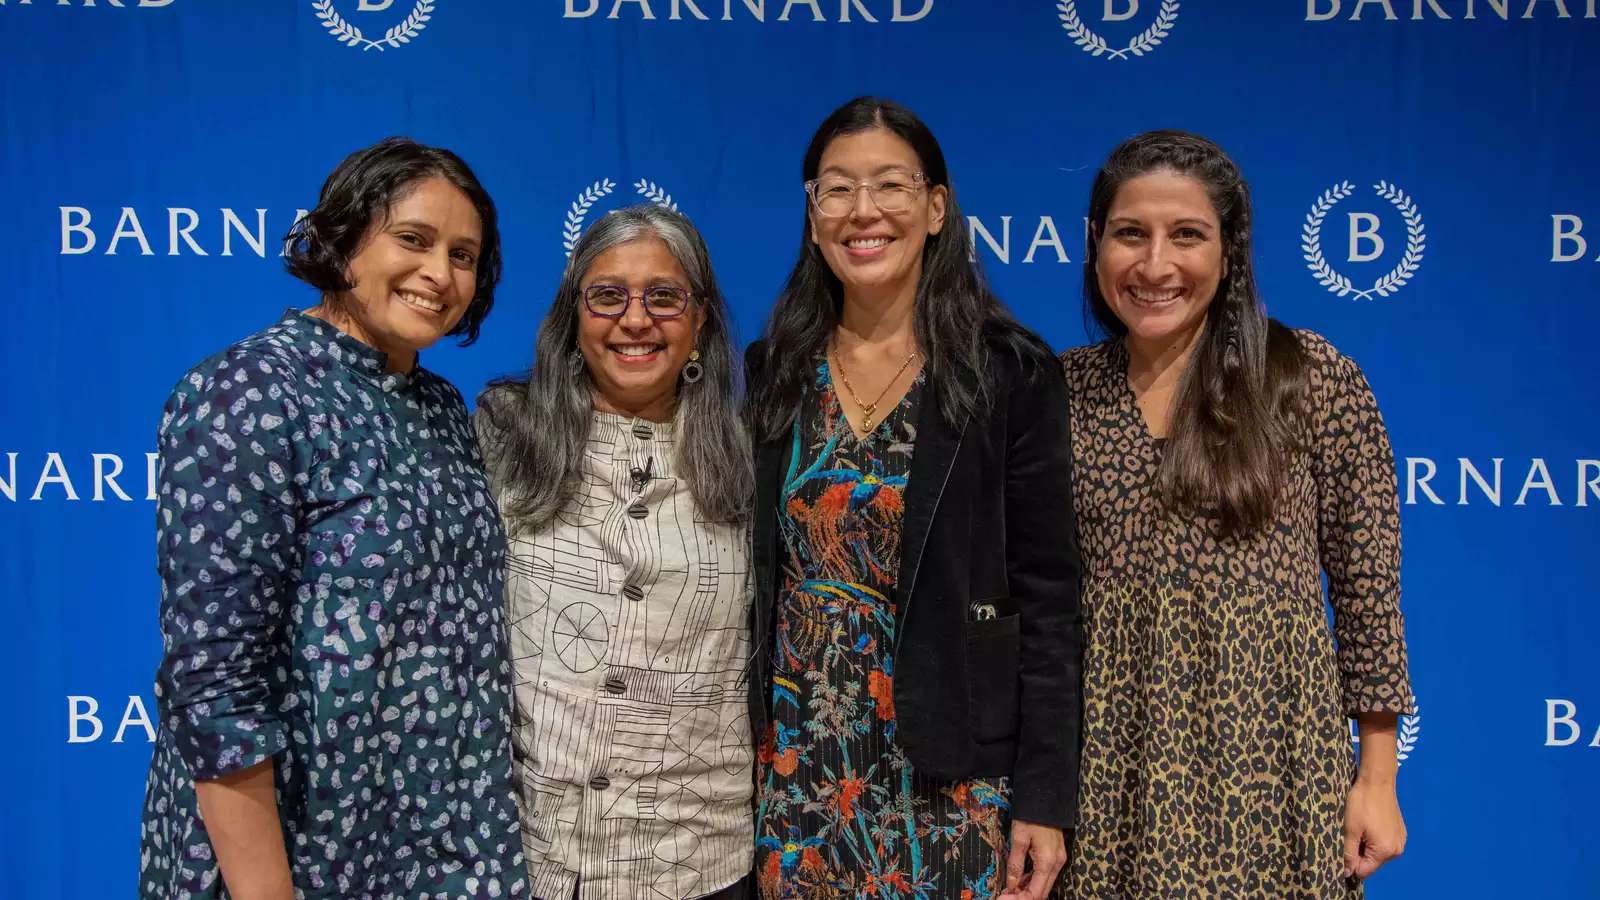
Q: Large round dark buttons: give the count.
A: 5